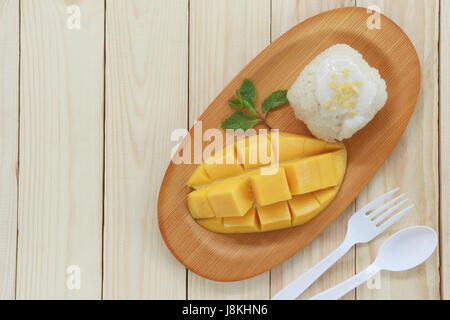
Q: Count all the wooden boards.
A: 7